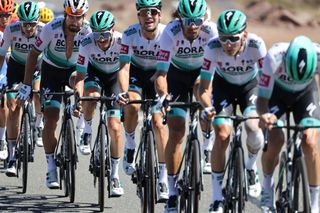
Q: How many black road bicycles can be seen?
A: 7